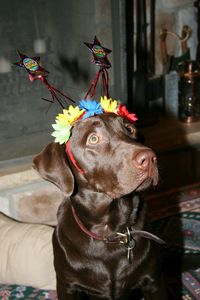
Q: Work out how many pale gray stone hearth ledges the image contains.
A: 1